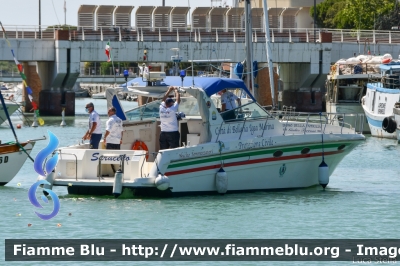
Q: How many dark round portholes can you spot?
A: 3